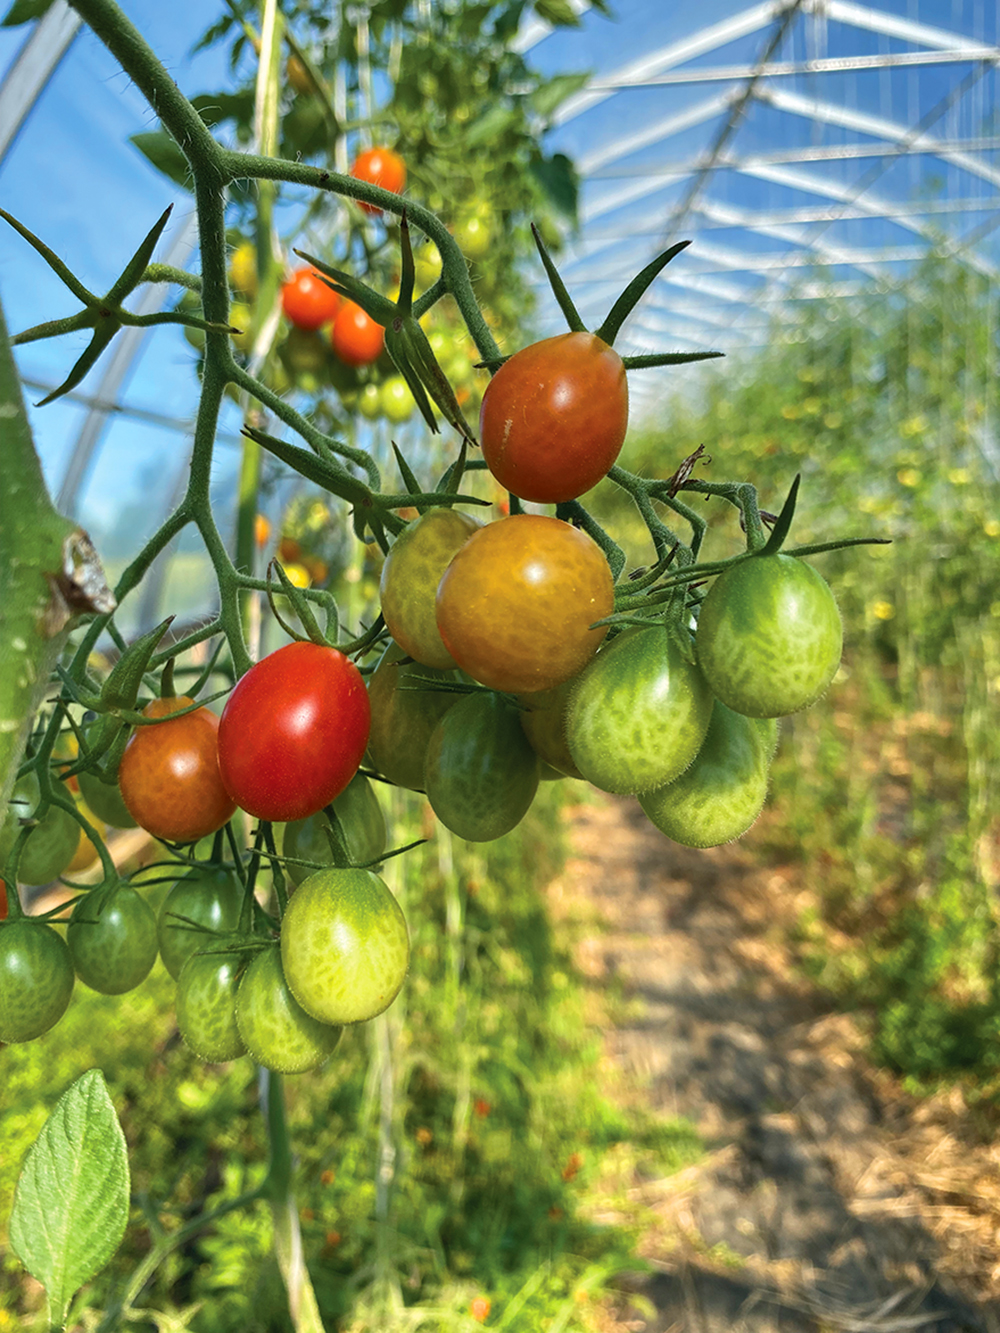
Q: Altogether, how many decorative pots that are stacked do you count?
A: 0